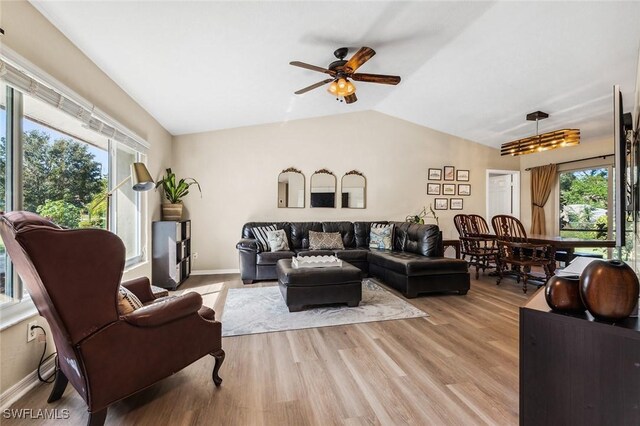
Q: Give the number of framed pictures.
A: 8